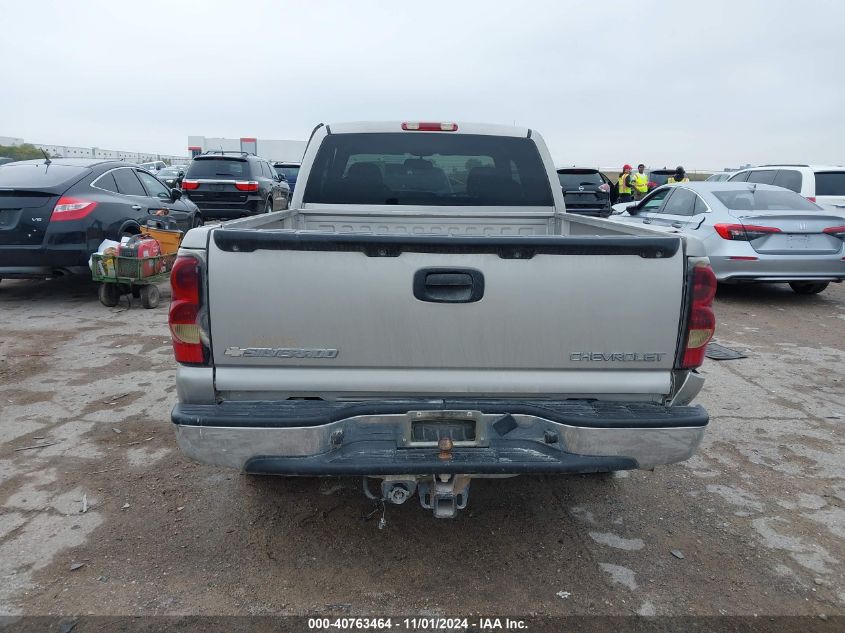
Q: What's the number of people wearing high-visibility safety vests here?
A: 3